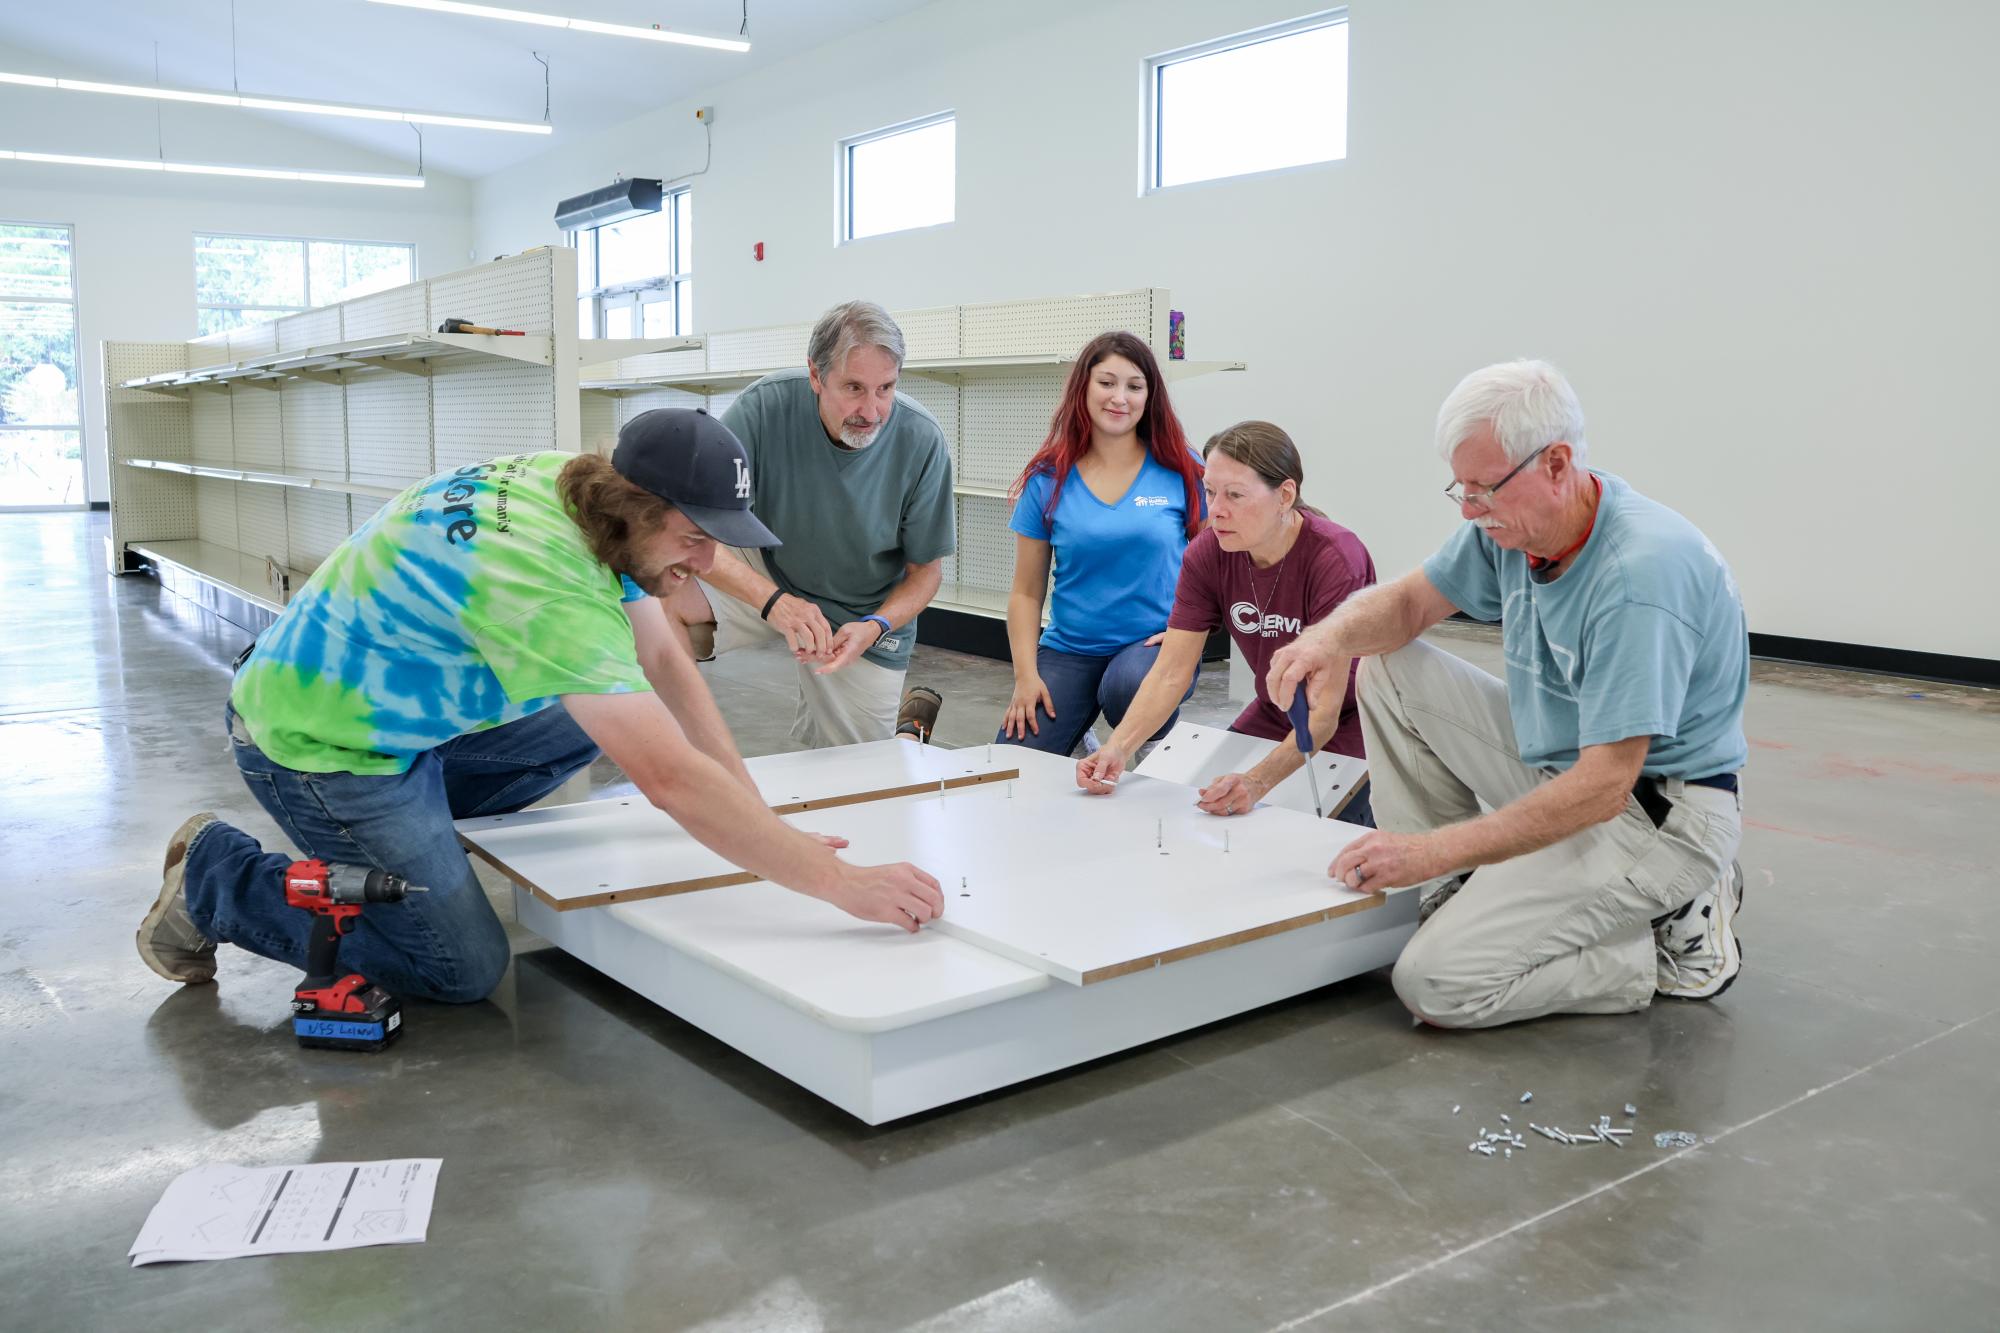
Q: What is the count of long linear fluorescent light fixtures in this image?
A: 3